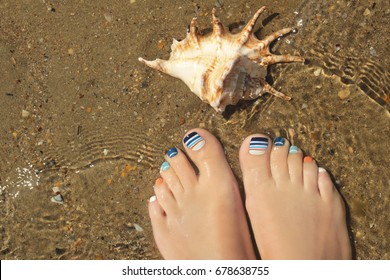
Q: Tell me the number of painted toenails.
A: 10